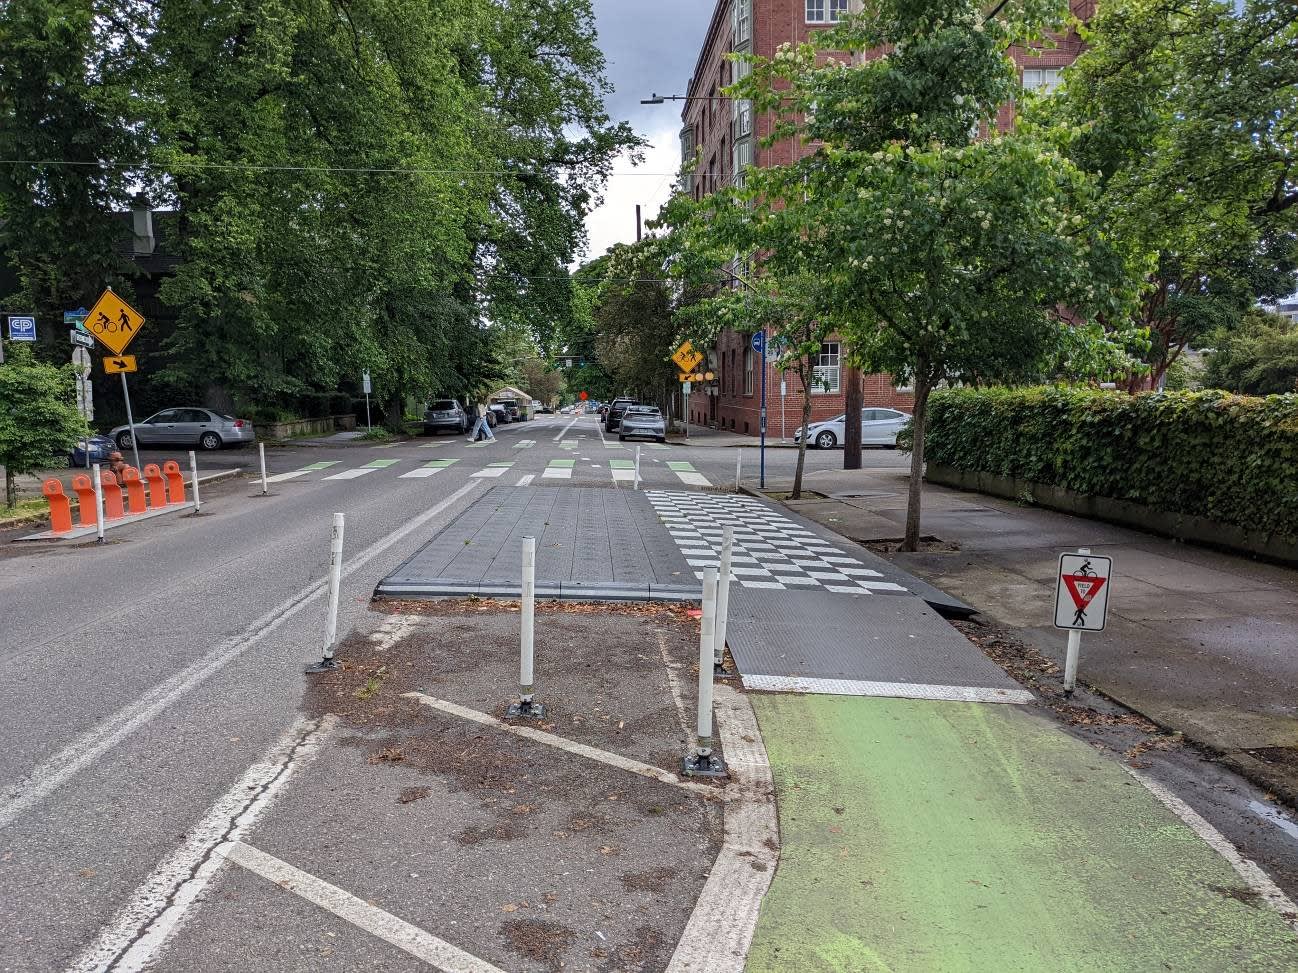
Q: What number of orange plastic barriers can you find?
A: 6